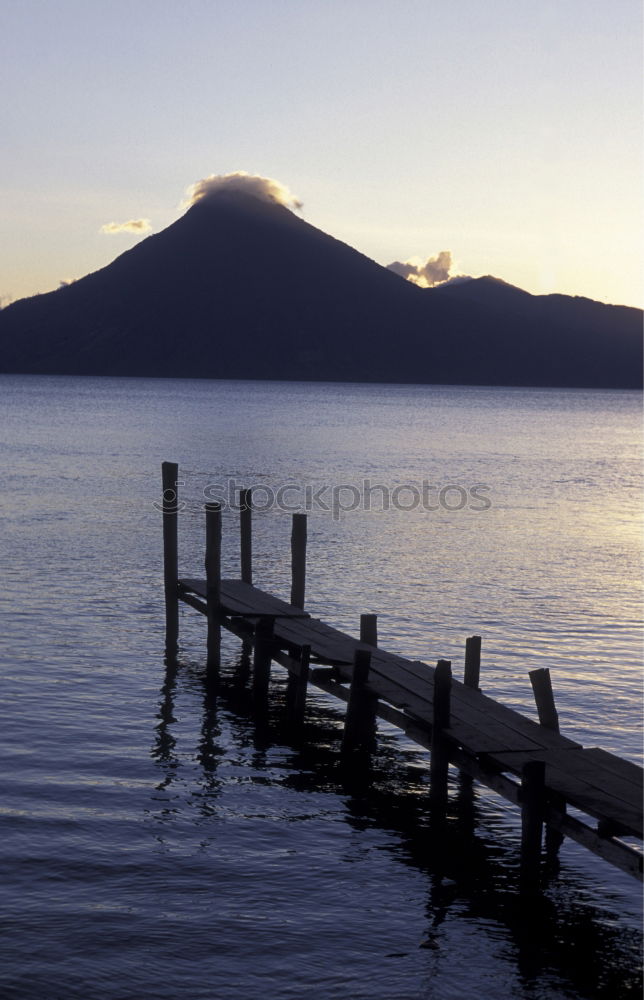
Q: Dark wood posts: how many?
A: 12